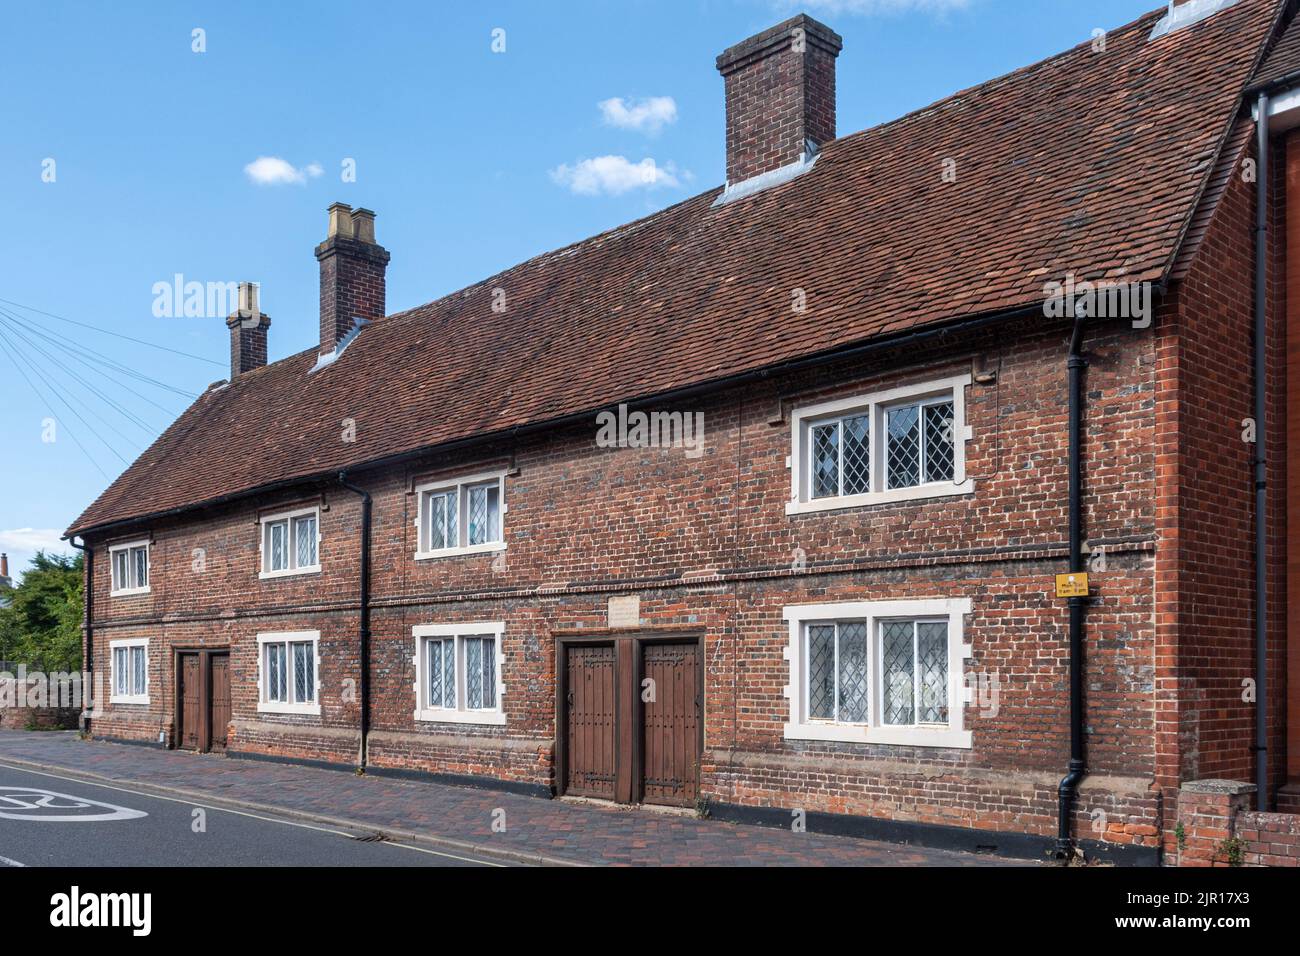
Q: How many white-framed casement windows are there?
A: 8